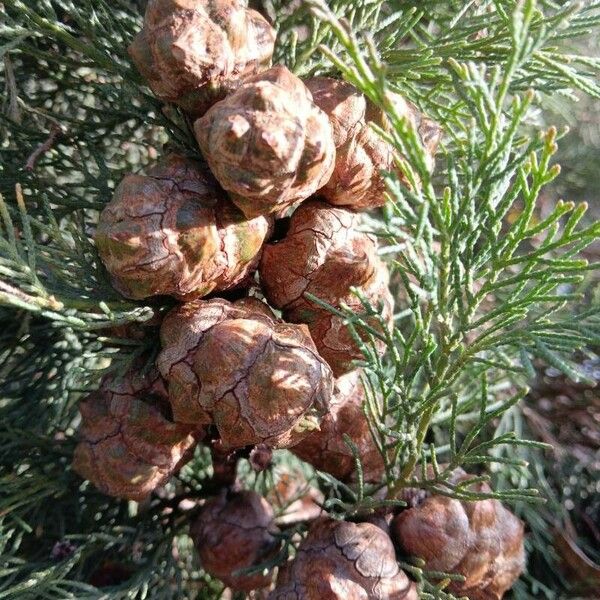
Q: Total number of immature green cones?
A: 0